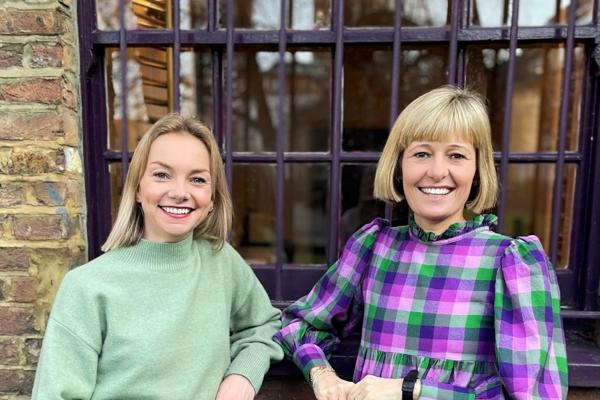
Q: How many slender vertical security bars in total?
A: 9